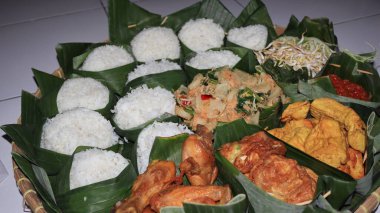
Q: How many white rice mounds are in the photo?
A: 11